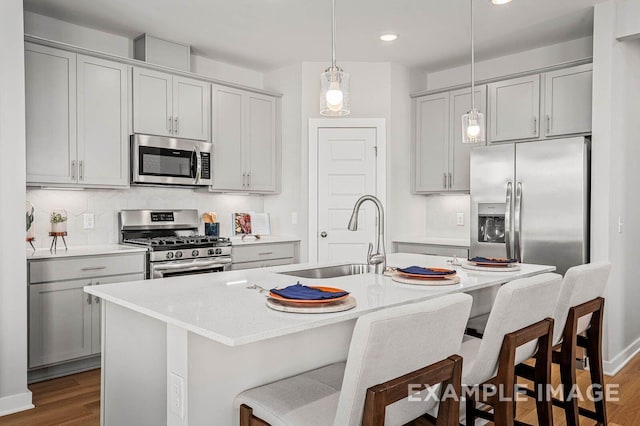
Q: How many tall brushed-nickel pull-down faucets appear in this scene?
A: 1